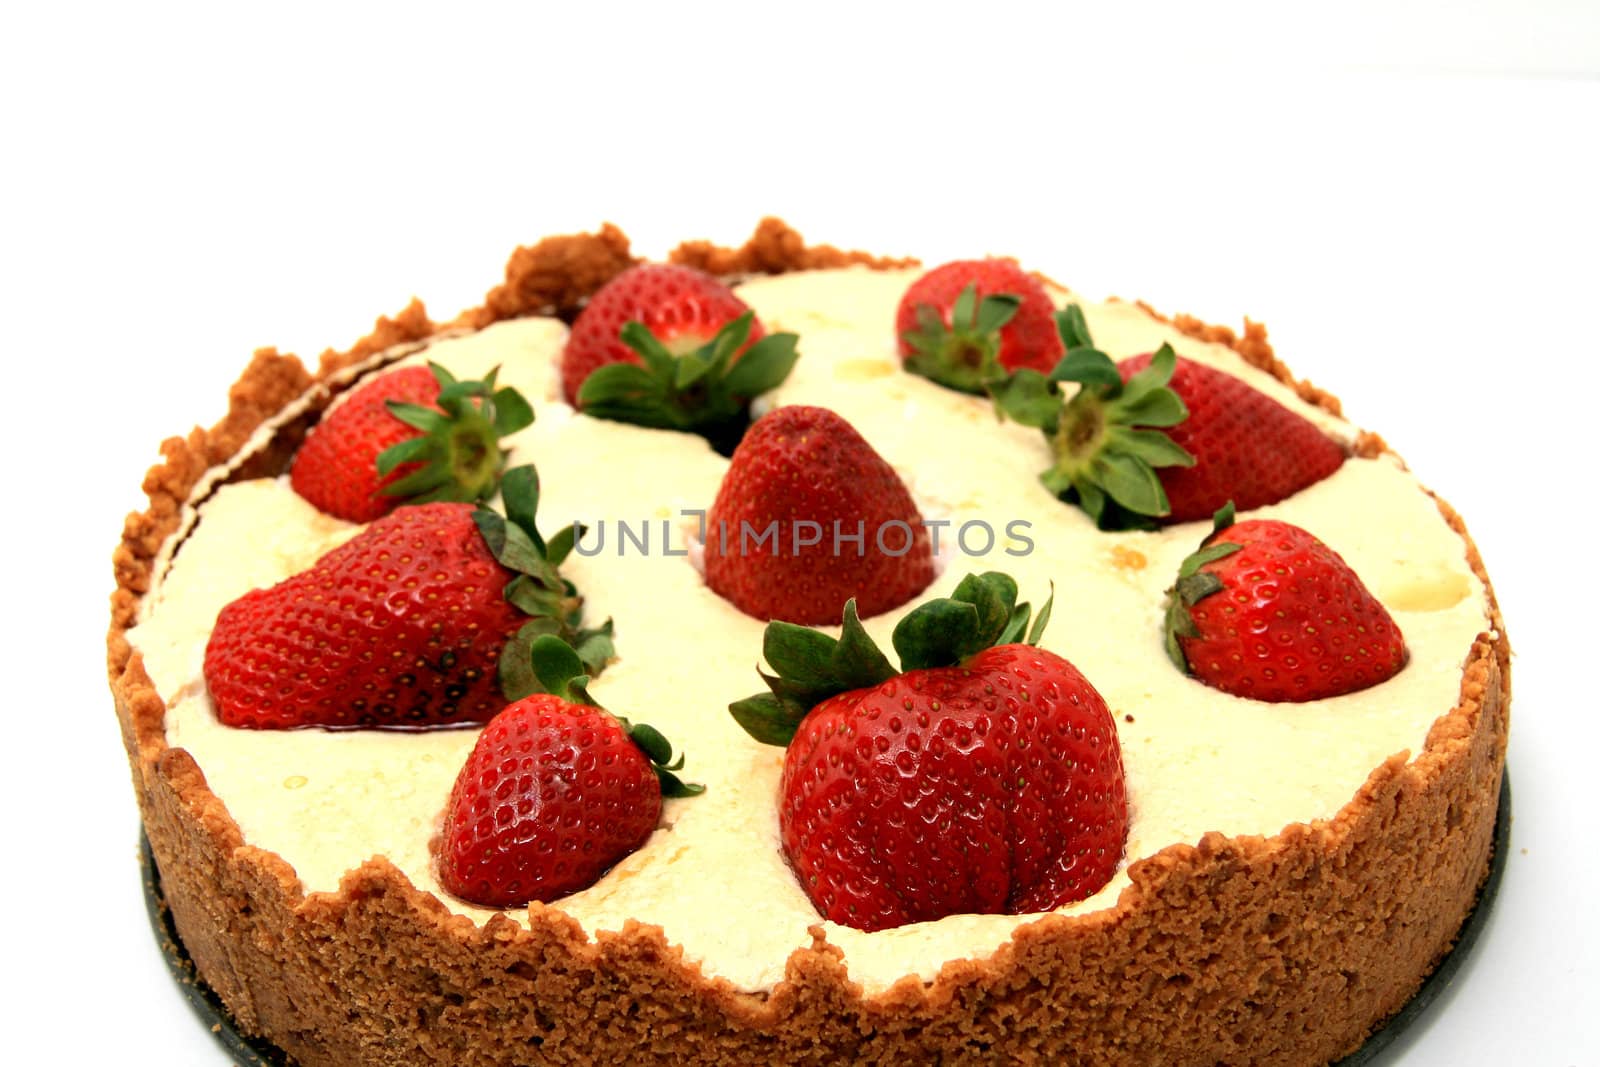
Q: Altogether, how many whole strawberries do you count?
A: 9